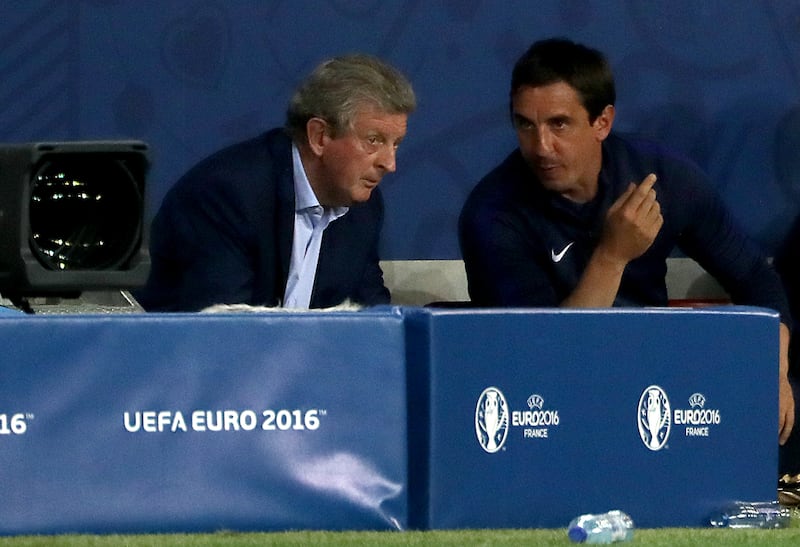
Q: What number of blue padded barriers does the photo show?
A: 2